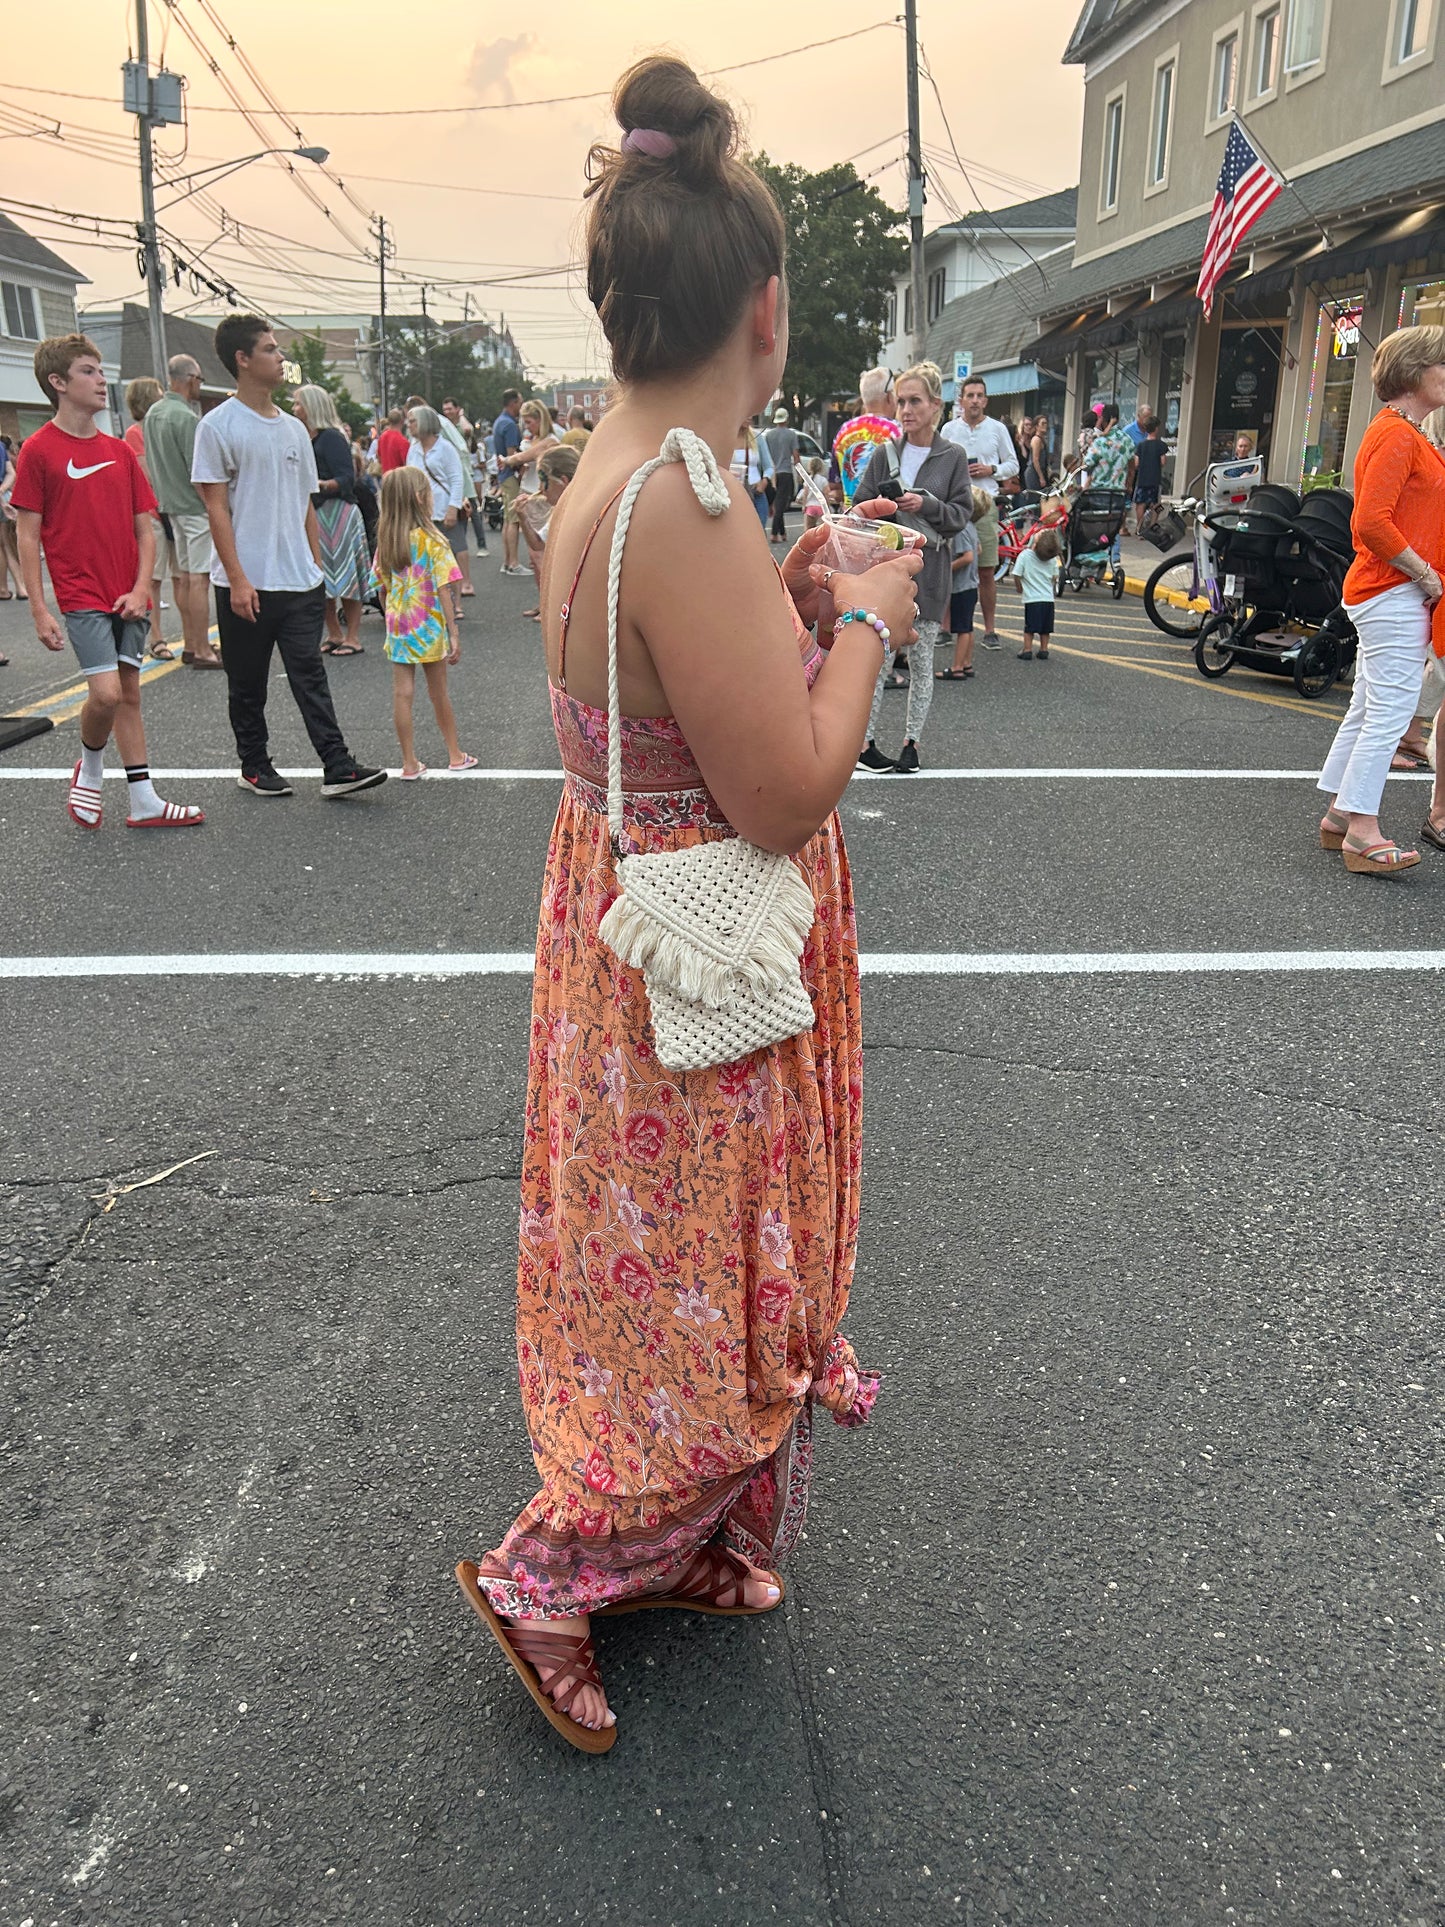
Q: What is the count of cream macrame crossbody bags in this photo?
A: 1